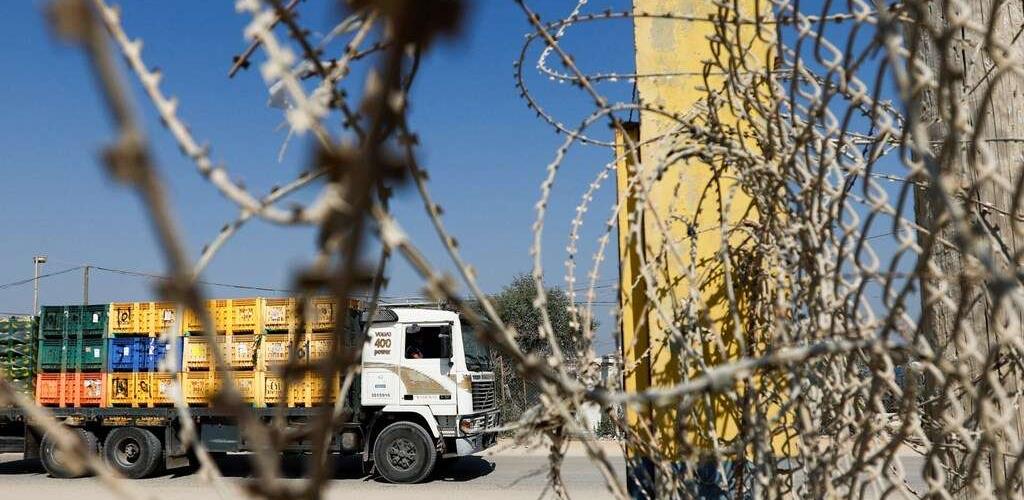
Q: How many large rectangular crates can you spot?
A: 12